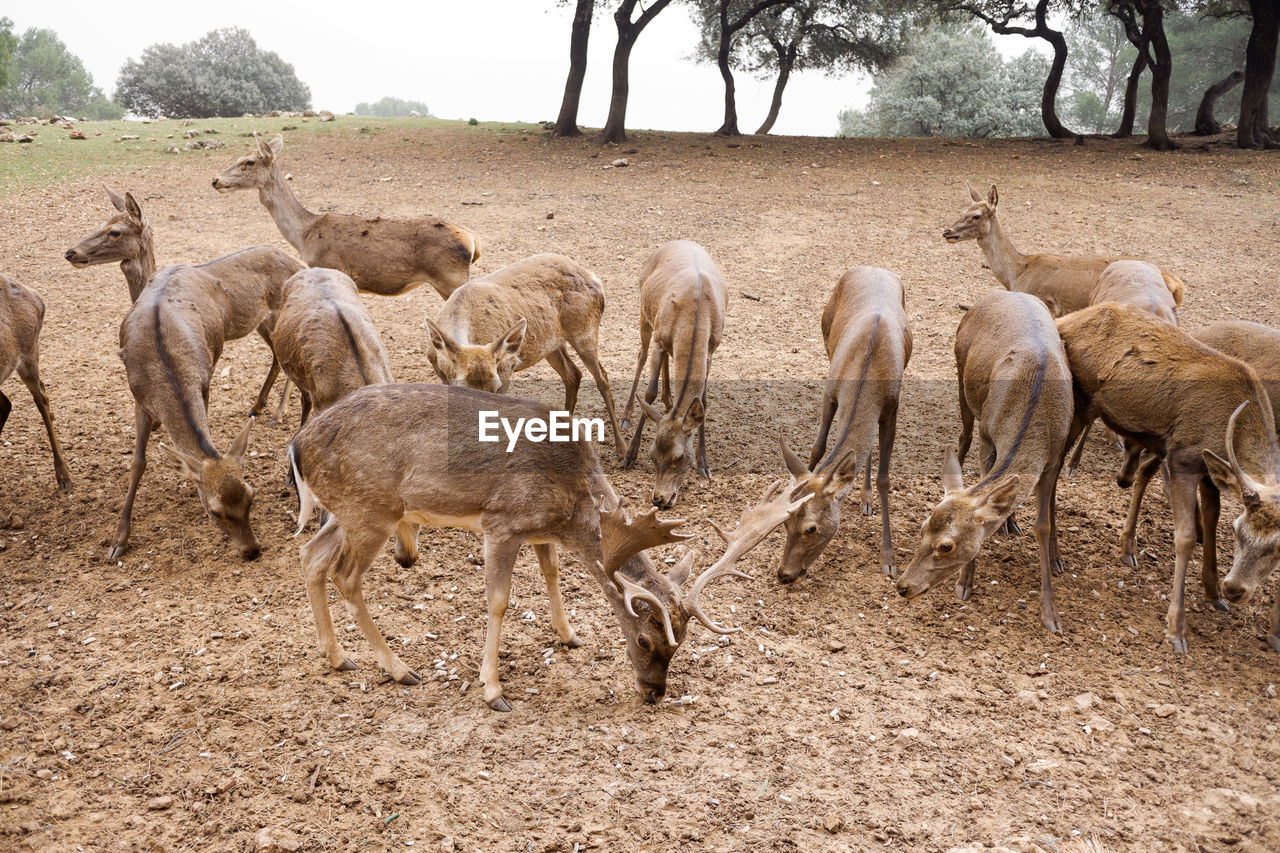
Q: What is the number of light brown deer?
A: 14